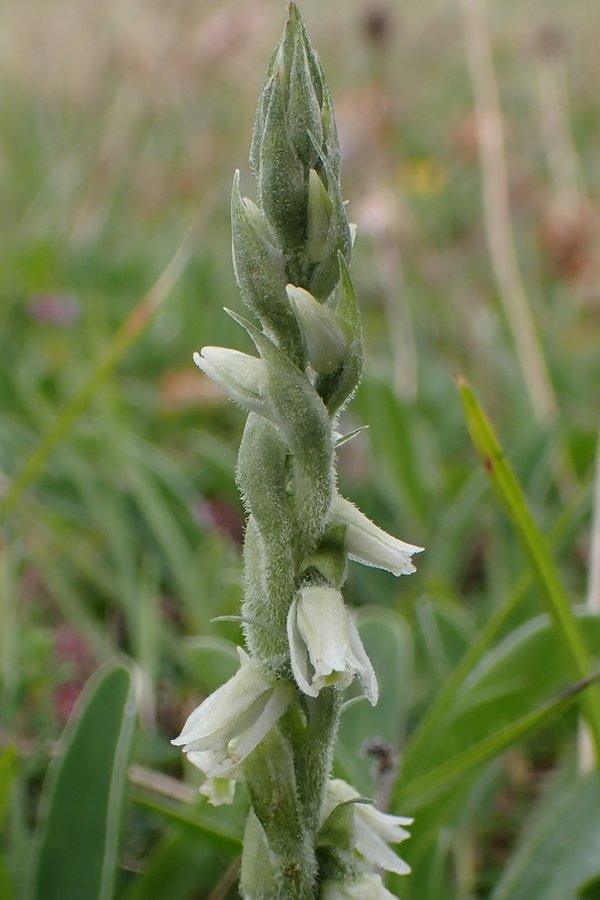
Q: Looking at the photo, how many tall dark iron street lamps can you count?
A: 0